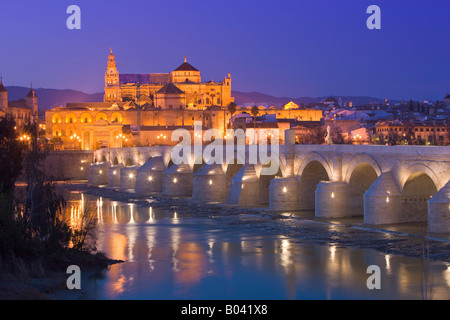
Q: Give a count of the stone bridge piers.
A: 11